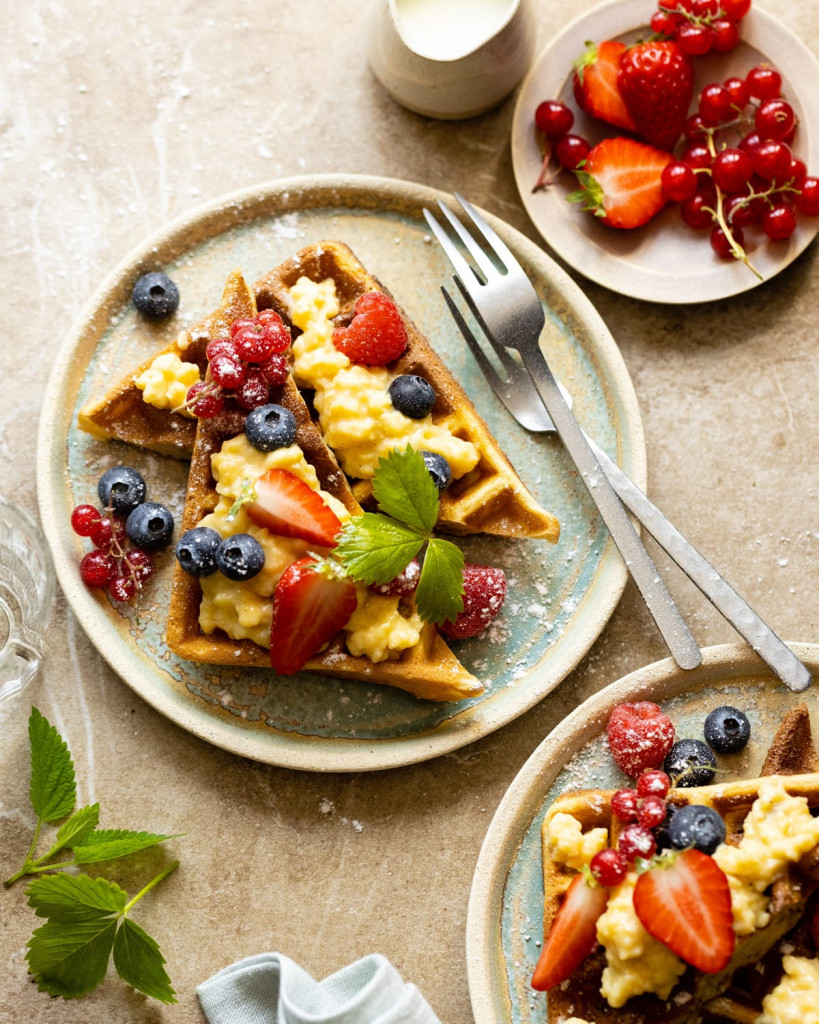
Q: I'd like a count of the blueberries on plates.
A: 11